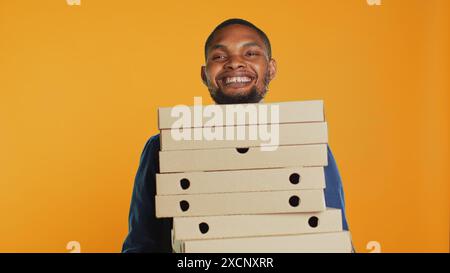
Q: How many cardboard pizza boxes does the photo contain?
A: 7